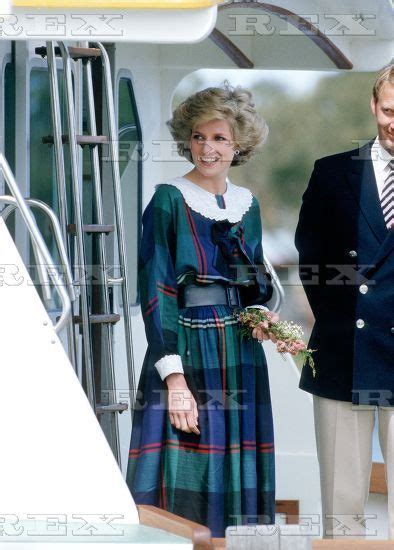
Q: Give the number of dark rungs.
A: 5